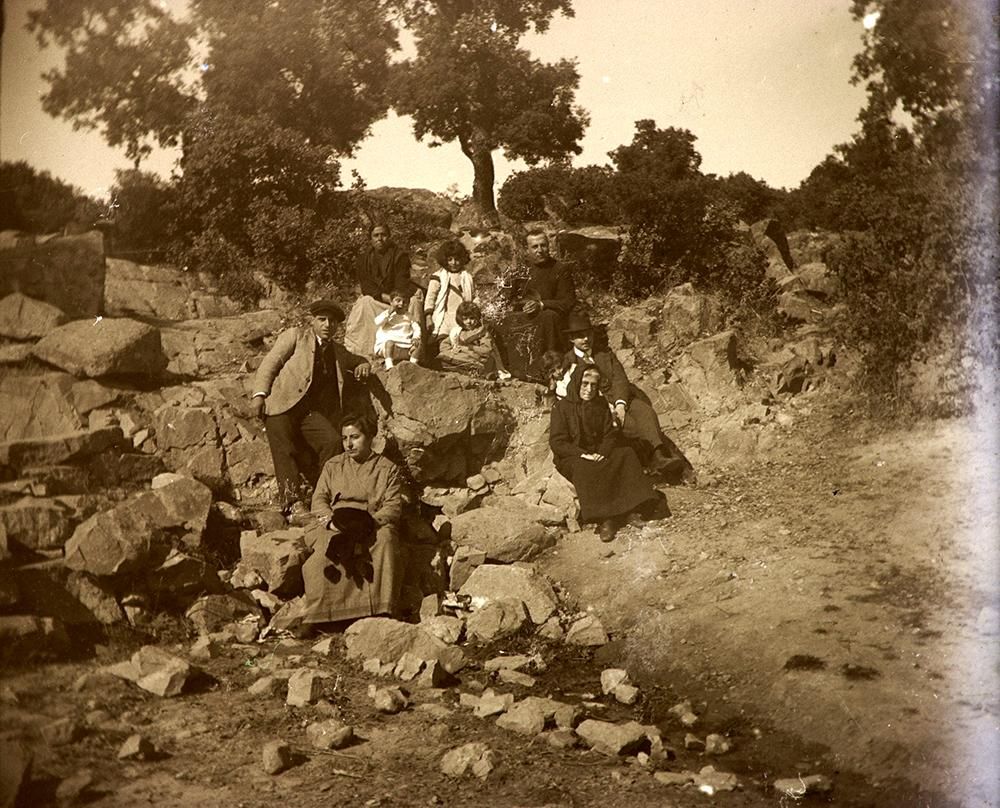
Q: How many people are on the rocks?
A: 10